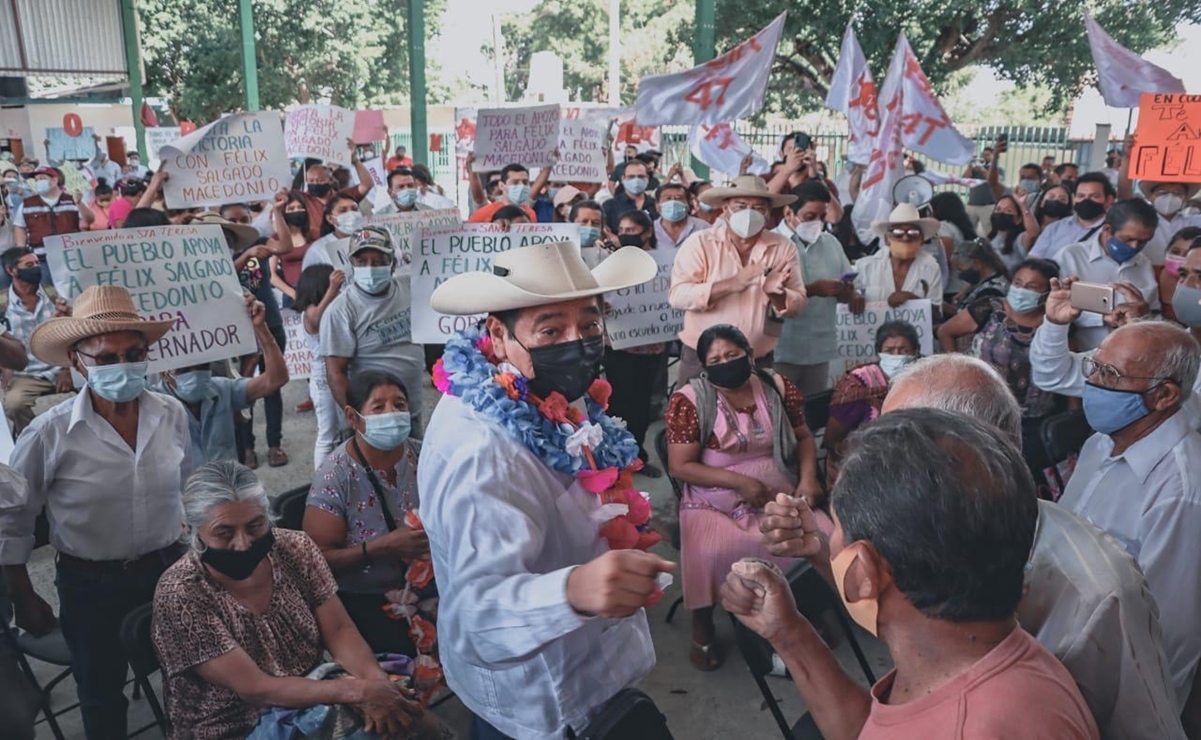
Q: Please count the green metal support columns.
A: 4